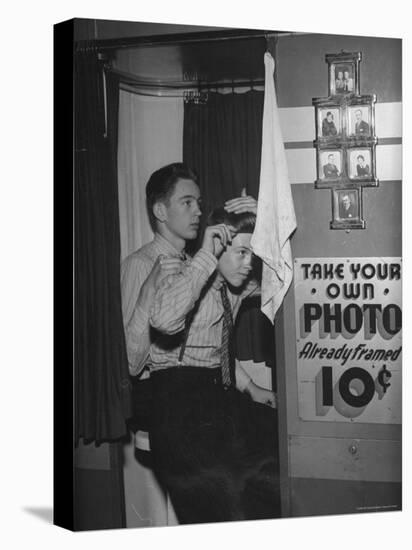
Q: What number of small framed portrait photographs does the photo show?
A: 6